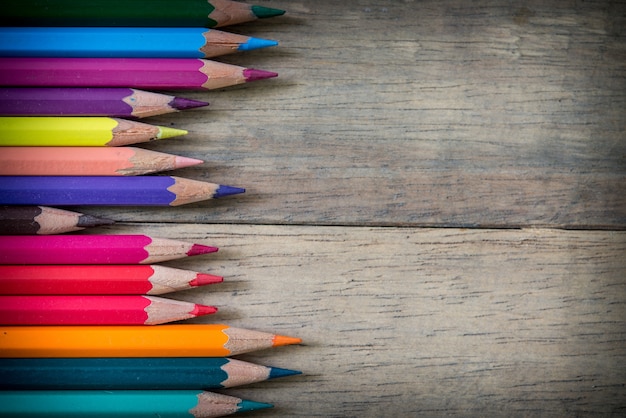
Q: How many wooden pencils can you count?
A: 14